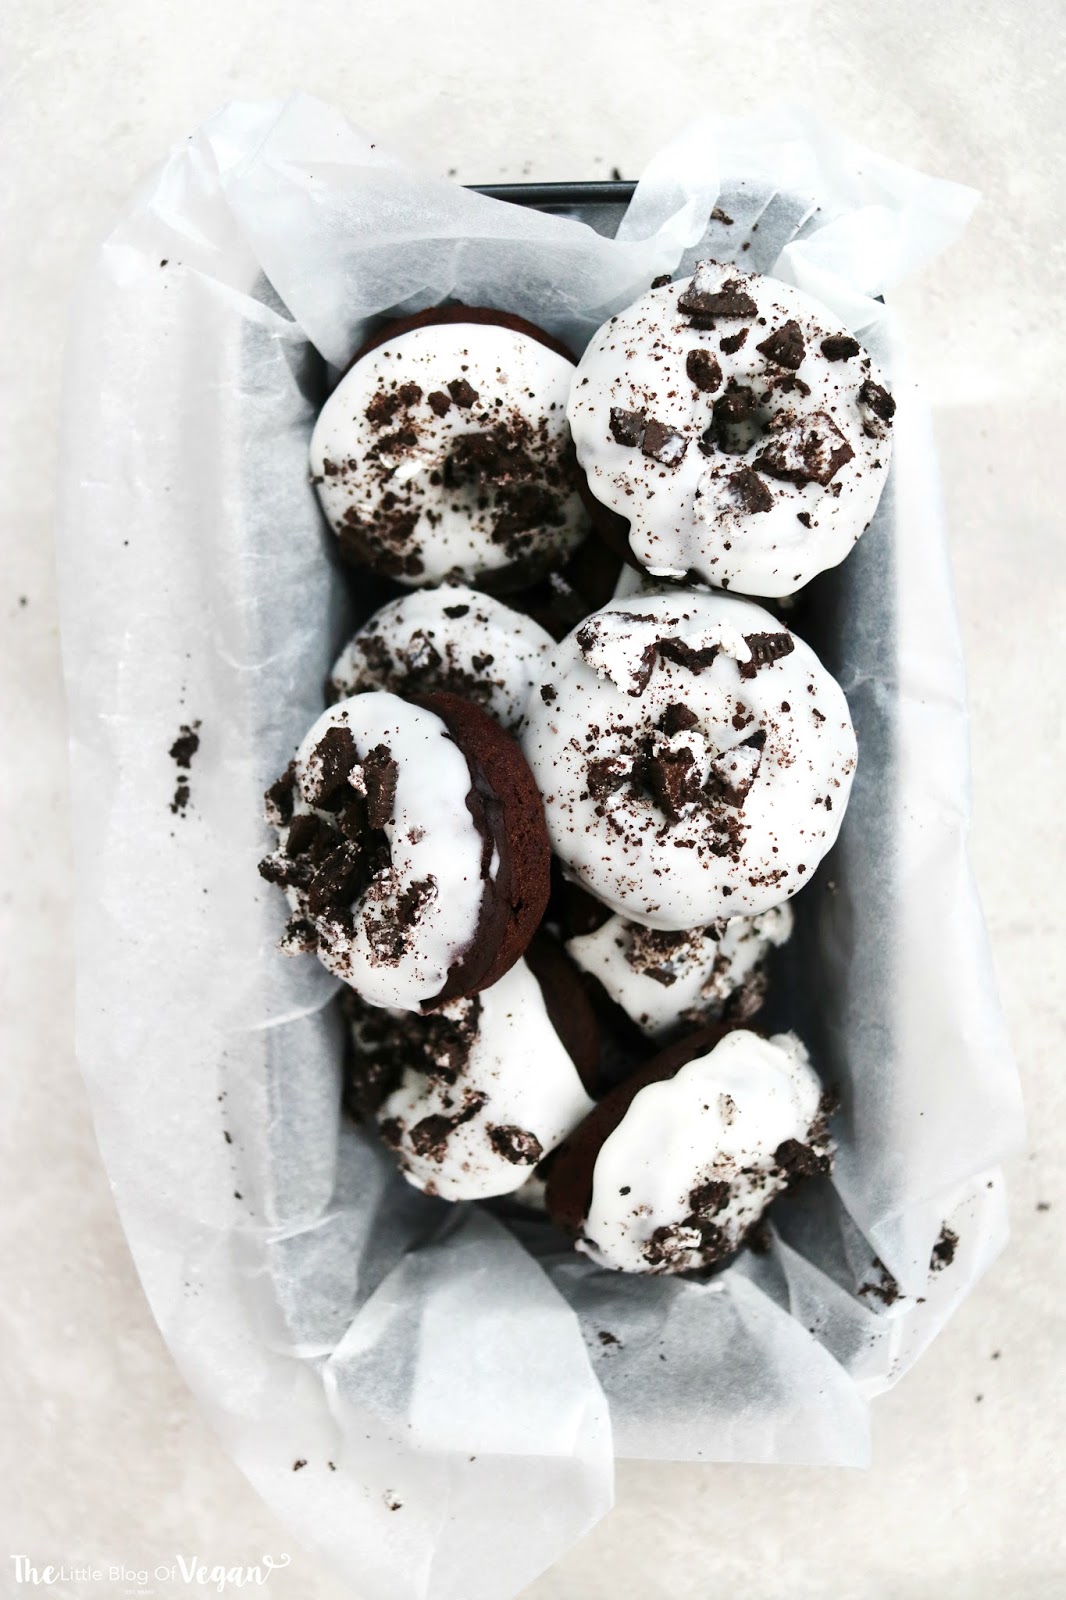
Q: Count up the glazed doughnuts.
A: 8